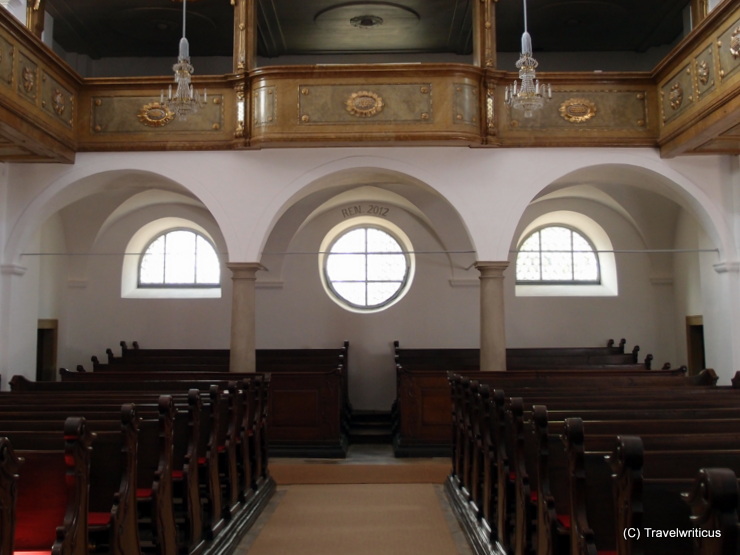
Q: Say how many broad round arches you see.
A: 3